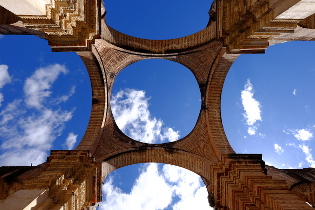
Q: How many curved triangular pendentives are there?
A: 4